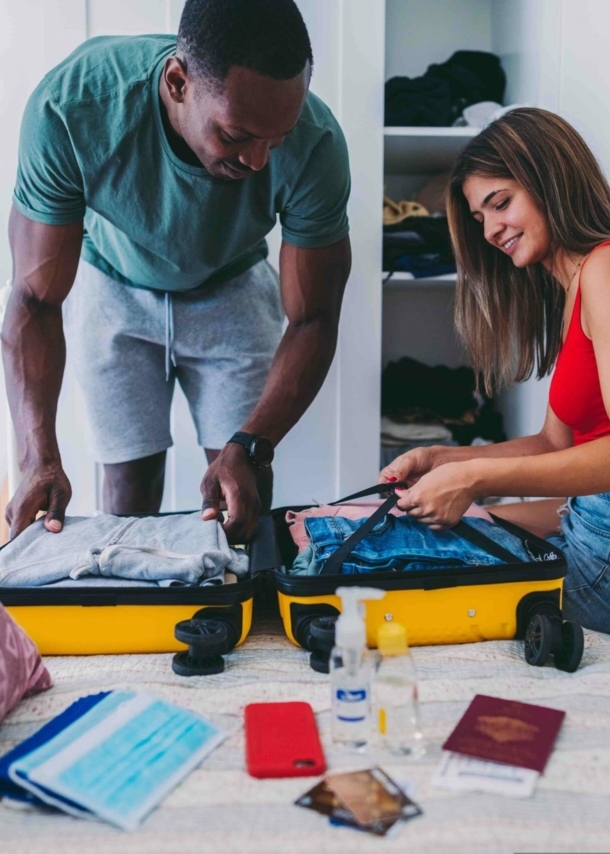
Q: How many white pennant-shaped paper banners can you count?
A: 0